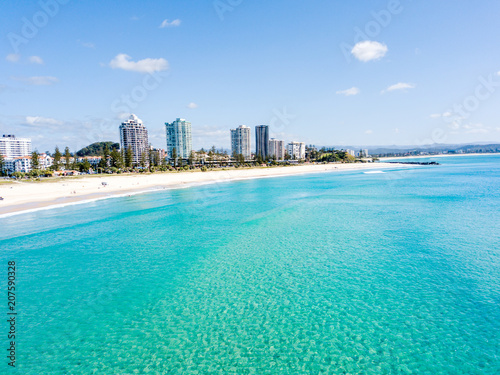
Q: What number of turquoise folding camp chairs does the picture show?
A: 0